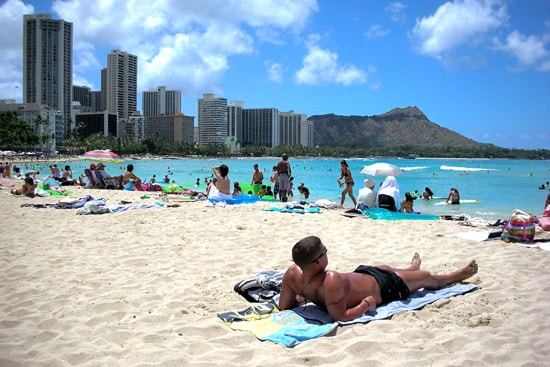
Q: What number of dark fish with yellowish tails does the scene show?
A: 0